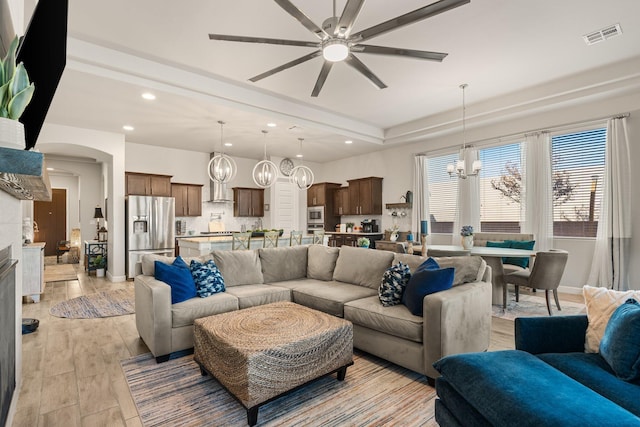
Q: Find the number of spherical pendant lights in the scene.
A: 3